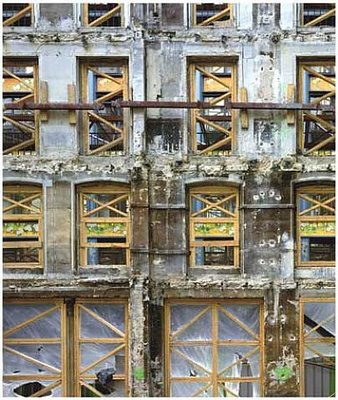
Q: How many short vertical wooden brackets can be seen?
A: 4